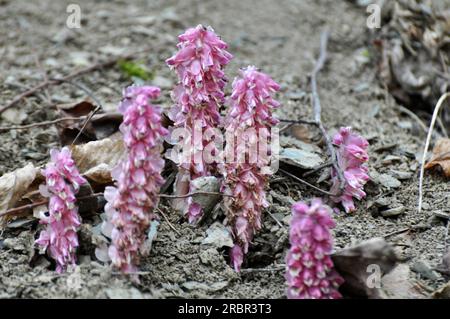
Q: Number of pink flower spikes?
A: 6